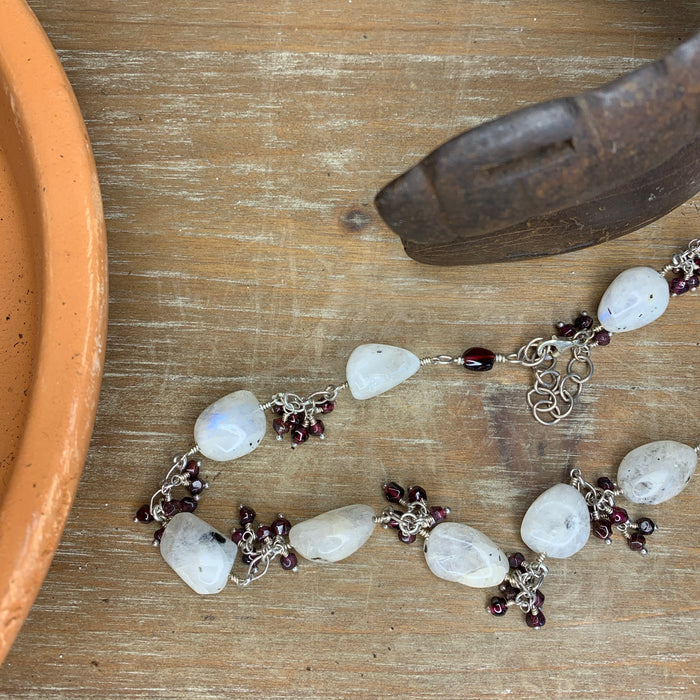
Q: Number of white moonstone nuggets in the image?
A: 8